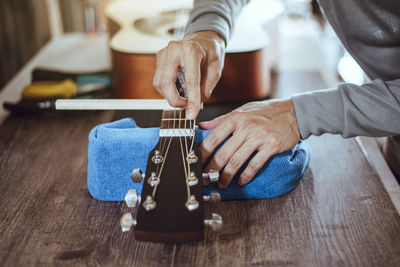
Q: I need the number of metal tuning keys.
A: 6